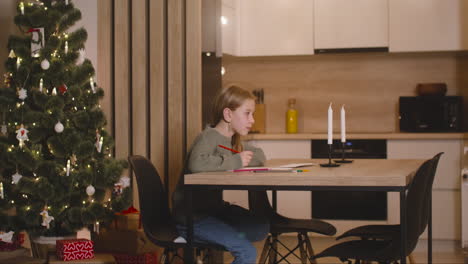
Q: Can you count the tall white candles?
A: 2